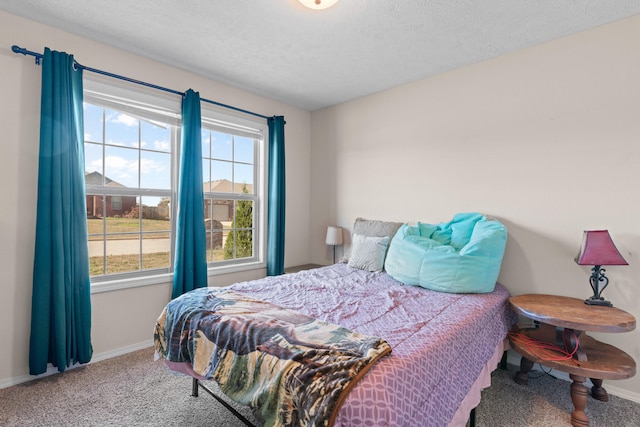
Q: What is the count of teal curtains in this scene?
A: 3